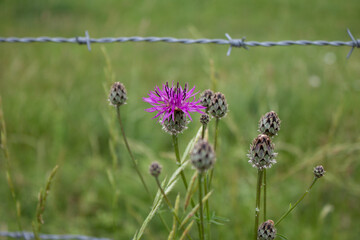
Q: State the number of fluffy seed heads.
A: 0